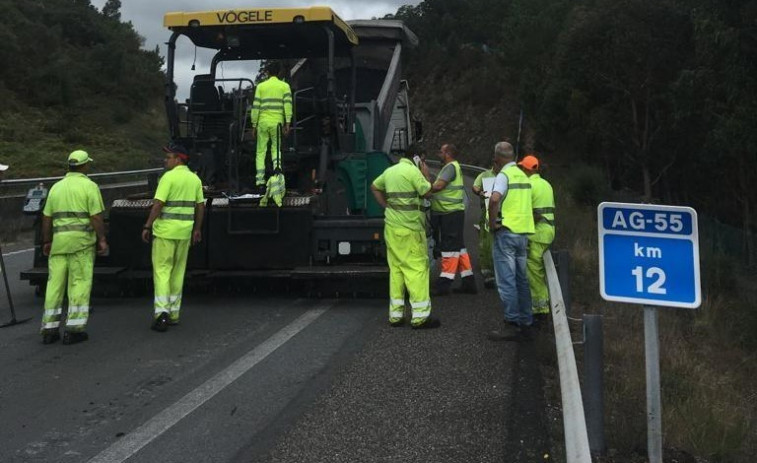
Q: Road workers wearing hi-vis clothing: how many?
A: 8